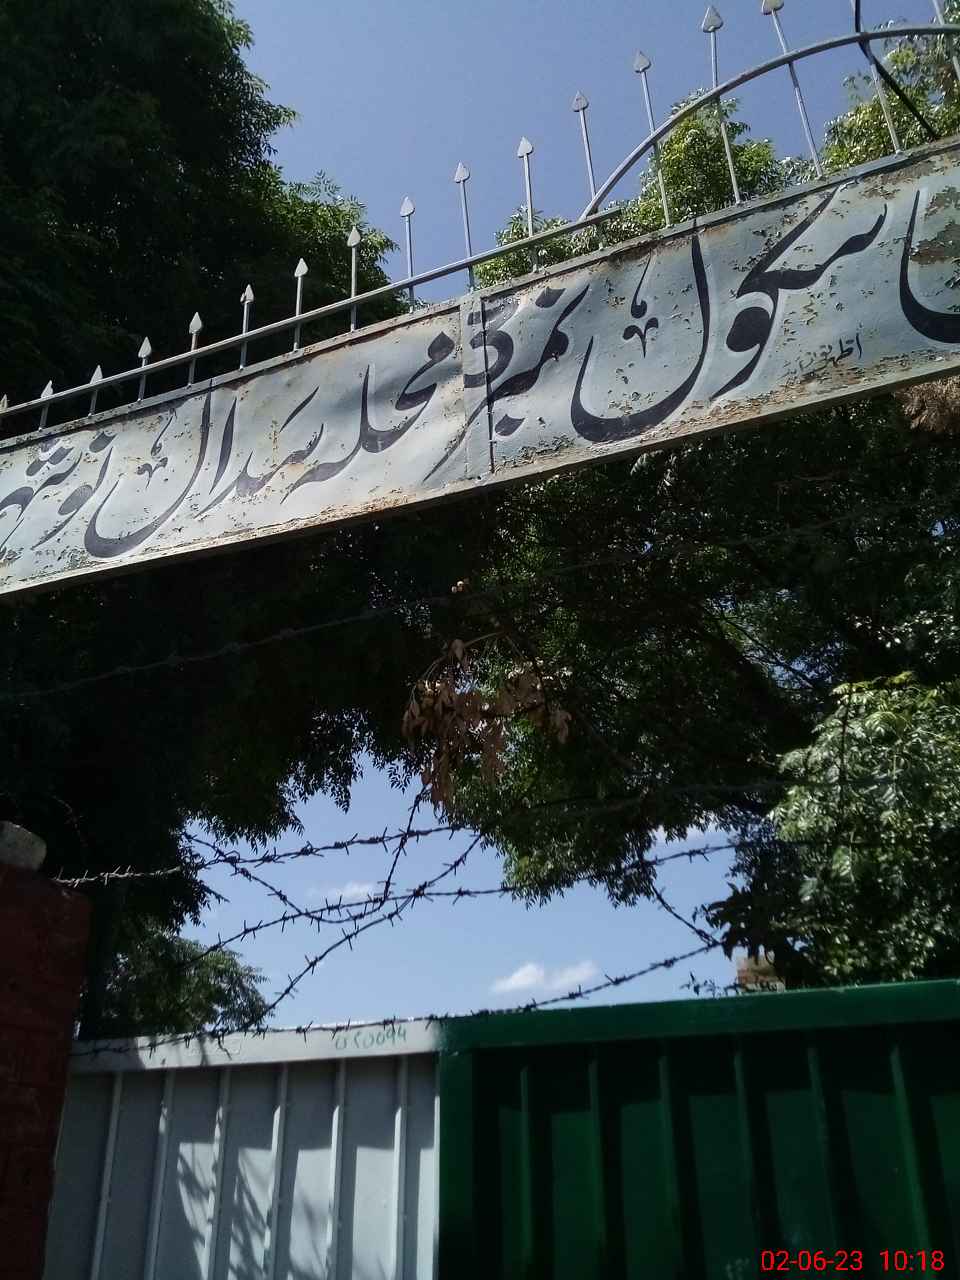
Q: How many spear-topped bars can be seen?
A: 15